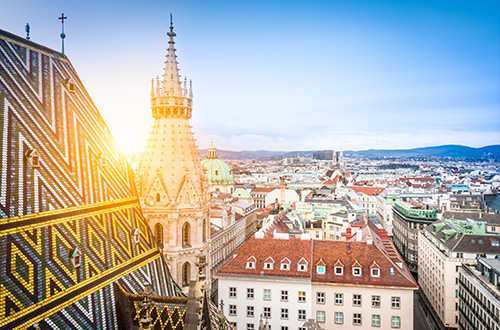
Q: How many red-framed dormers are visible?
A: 4